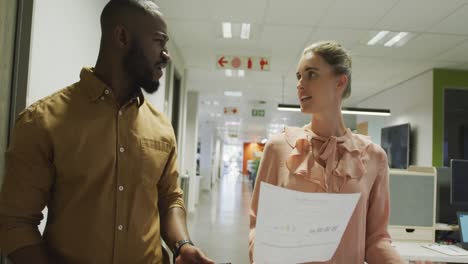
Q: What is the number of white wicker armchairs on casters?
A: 0